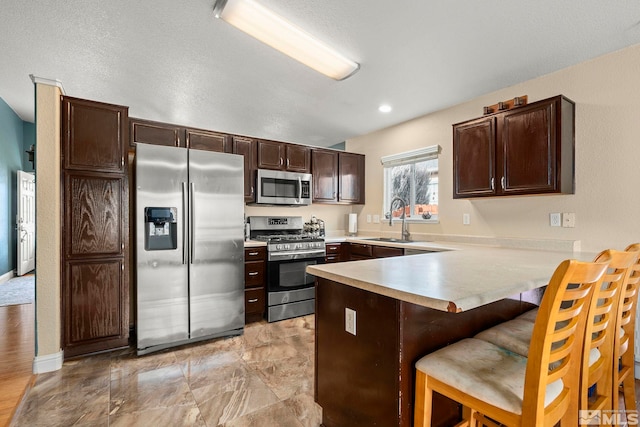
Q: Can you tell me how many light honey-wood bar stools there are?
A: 3